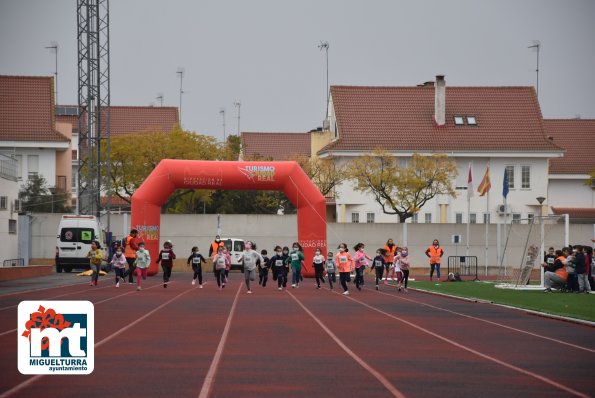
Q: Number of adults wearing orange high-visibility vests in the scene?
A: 5